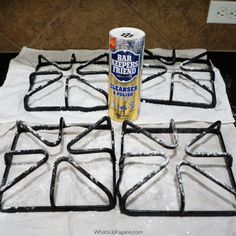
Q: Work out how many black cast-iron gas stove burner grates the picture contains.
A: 4